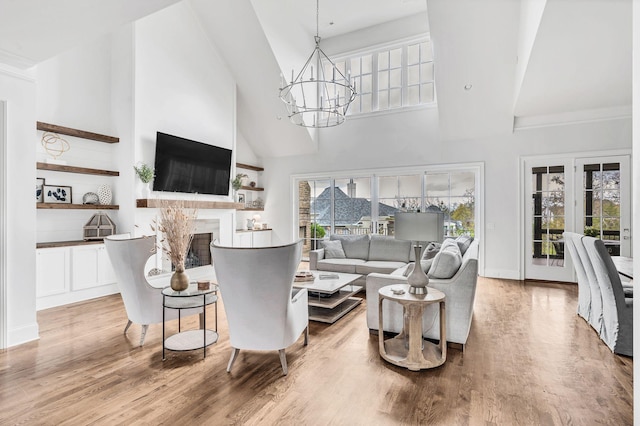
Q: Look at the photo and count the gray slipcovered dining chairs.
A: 3